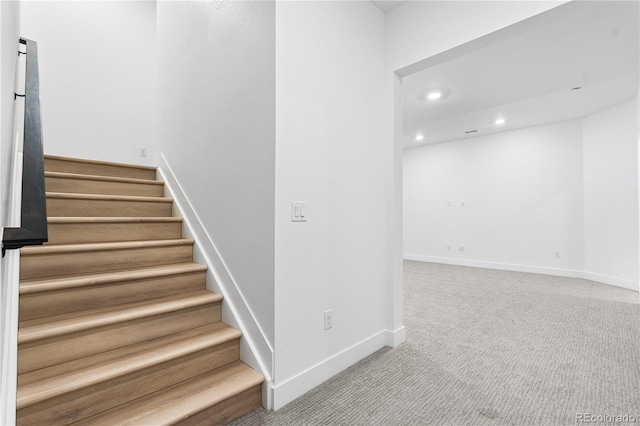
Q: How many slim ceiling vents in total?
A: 2